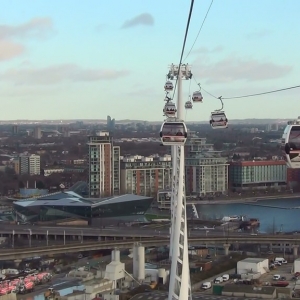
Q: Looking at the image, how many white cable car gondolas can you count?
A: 7